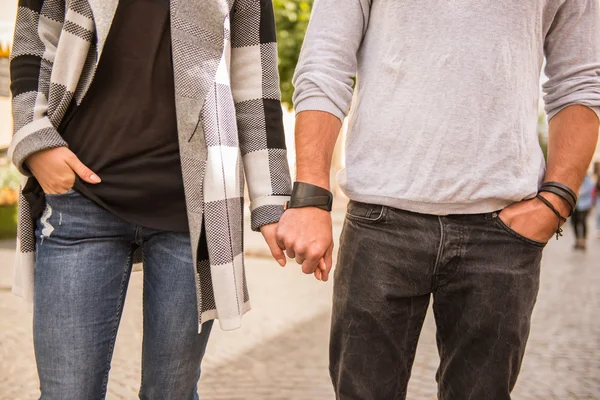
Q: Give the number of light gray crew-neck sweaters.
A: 1